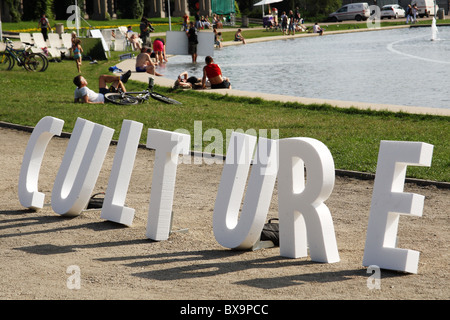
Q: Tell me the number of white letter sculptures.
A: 7